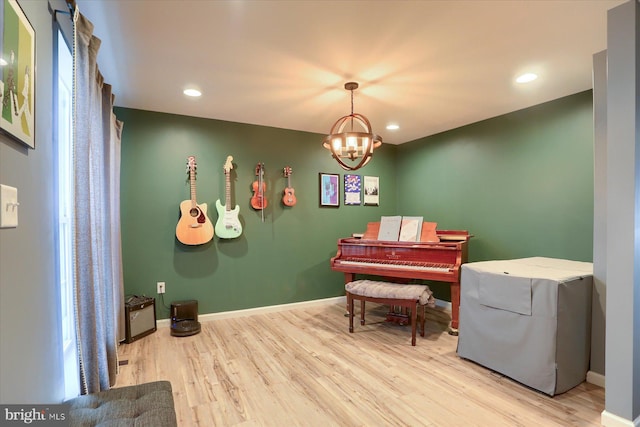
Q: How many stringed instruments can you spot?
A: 4